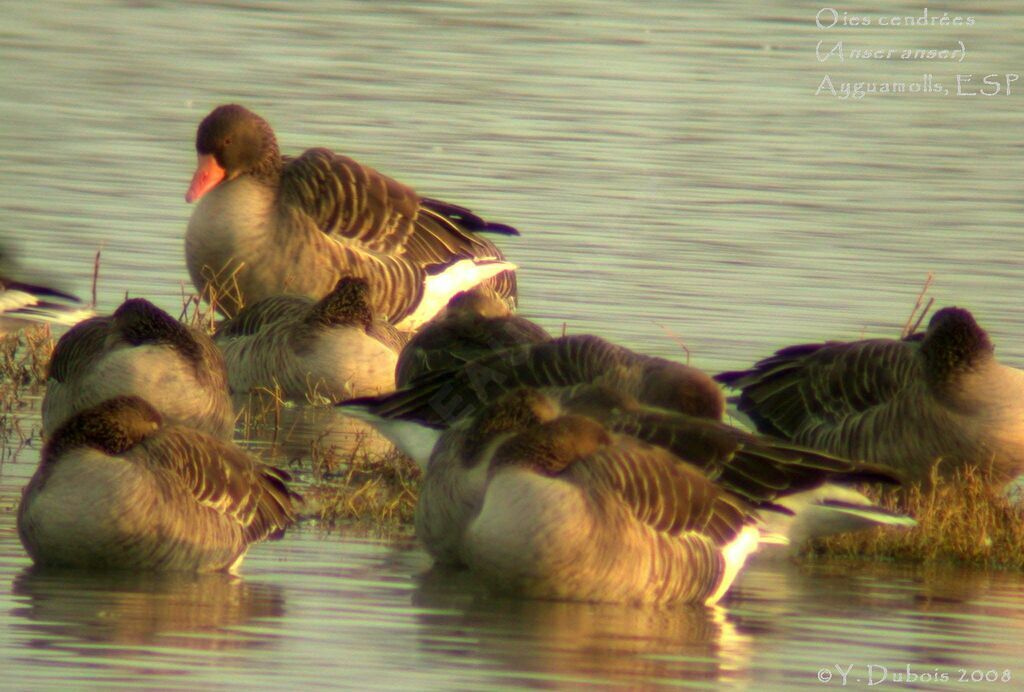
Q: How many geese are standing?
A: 1